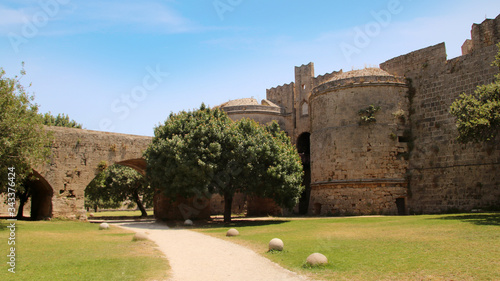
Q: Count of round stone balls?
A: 6